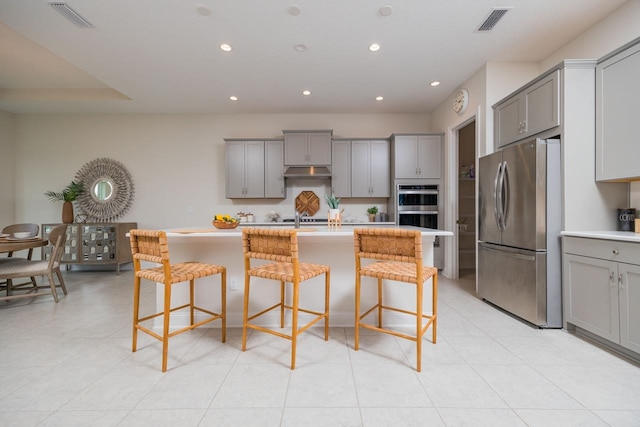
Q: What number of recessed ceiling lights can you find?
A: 6